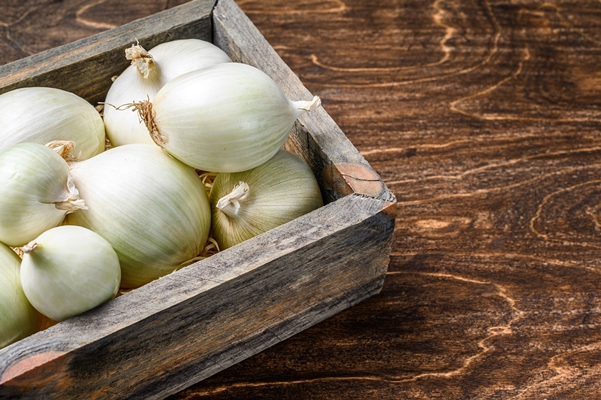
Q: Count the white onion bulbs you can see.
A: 8